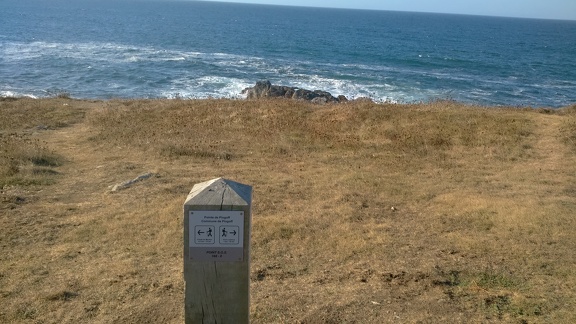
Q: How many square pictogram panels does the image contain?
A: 2